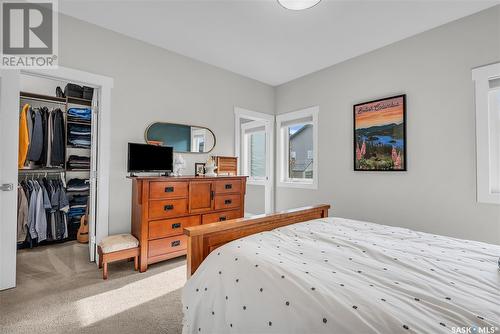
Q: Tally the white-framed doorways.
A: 2